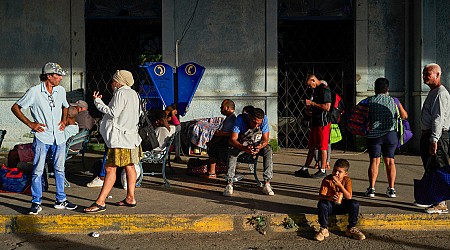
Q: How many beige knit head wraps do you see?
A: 1